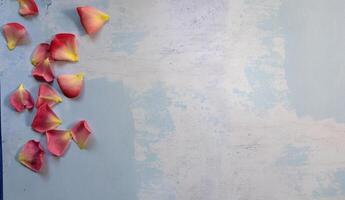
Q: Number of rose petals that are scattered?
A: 13